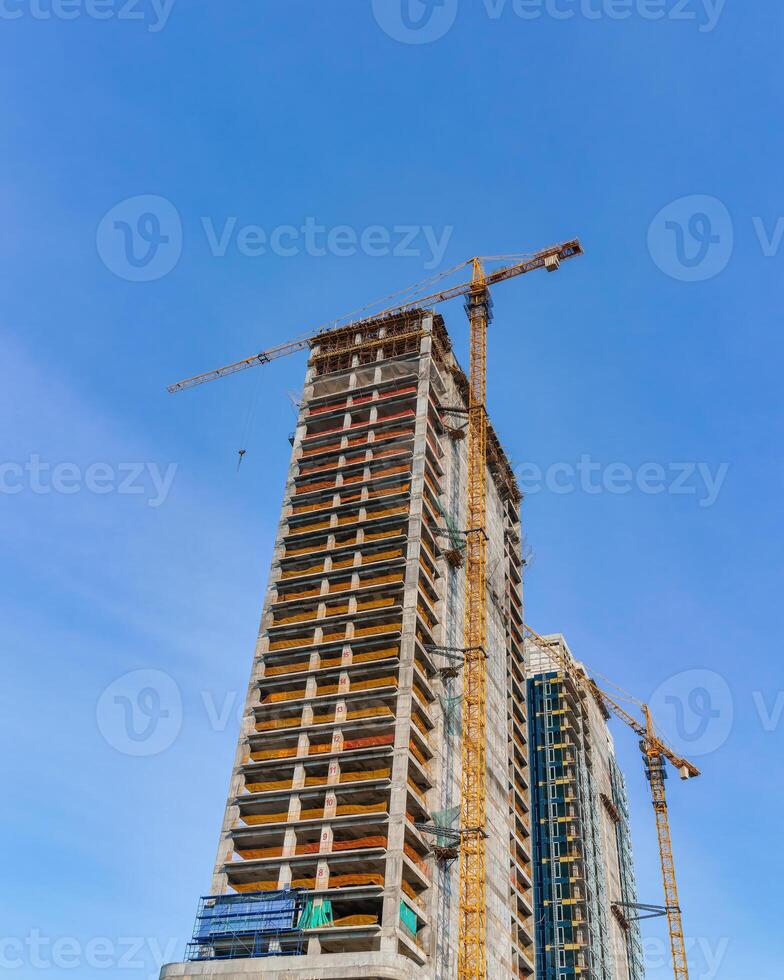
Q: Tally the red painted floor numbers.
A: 8